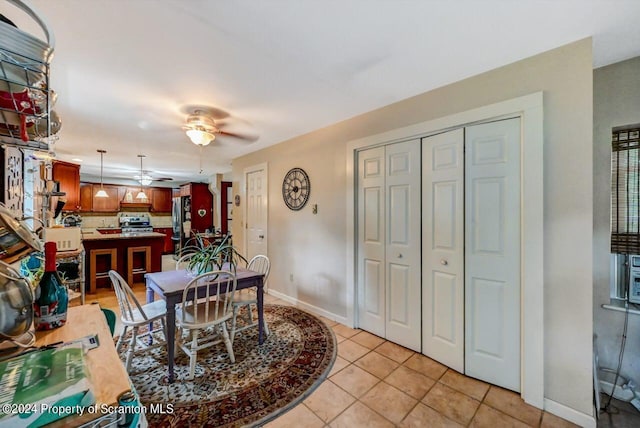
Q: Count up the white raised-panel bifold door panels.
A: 4